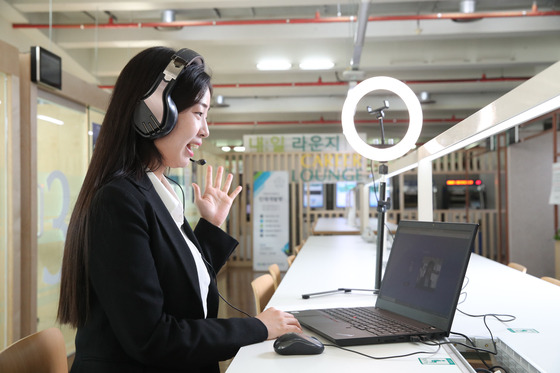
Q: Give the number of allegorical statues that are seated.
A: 0